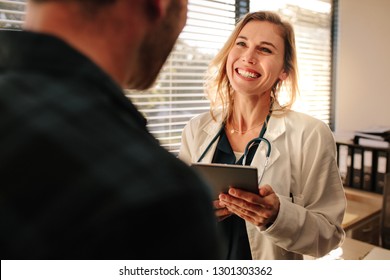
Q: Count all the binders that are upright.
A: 5